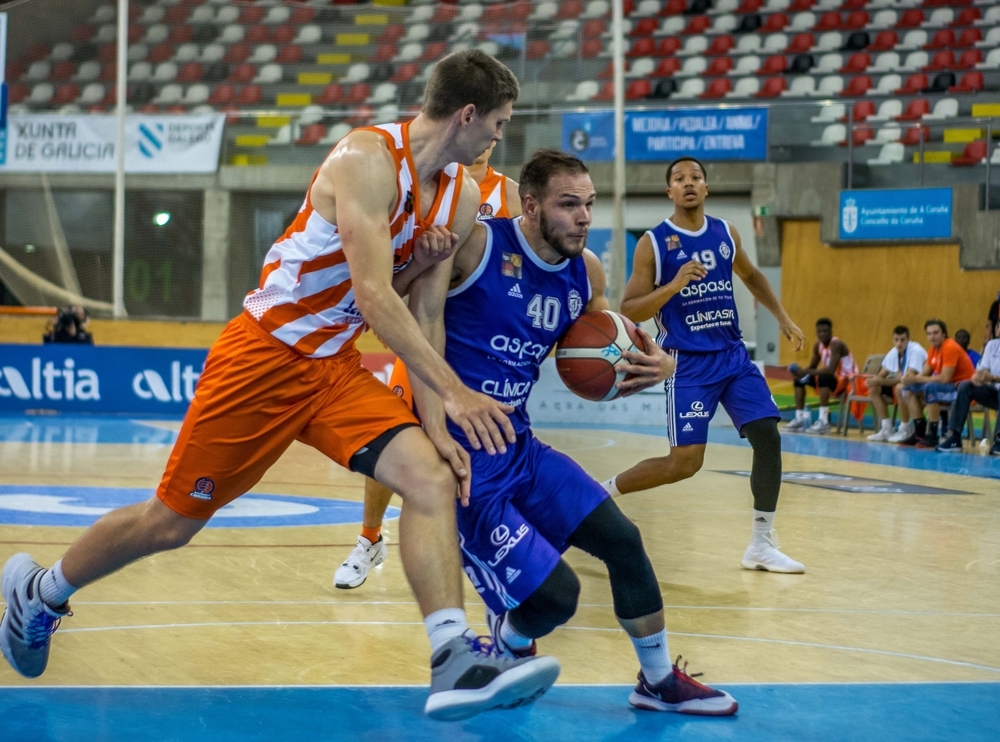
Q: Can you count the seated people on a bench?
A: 5